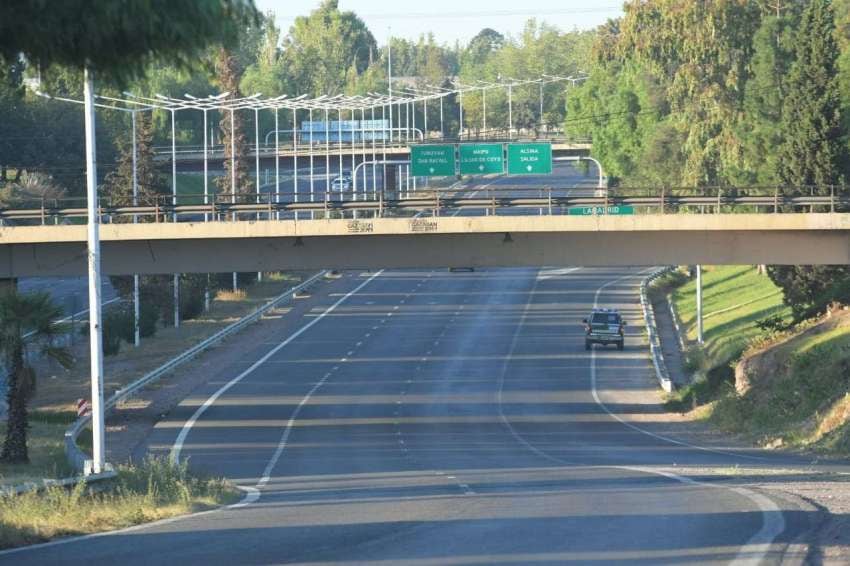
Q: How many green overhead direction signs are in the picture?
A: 3